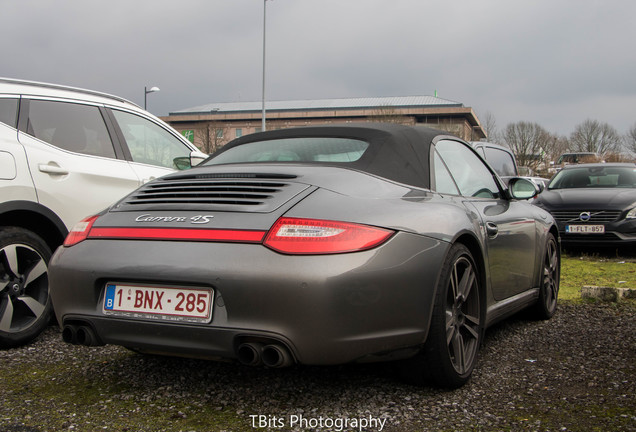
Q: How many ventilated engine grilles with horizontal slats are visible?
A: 1